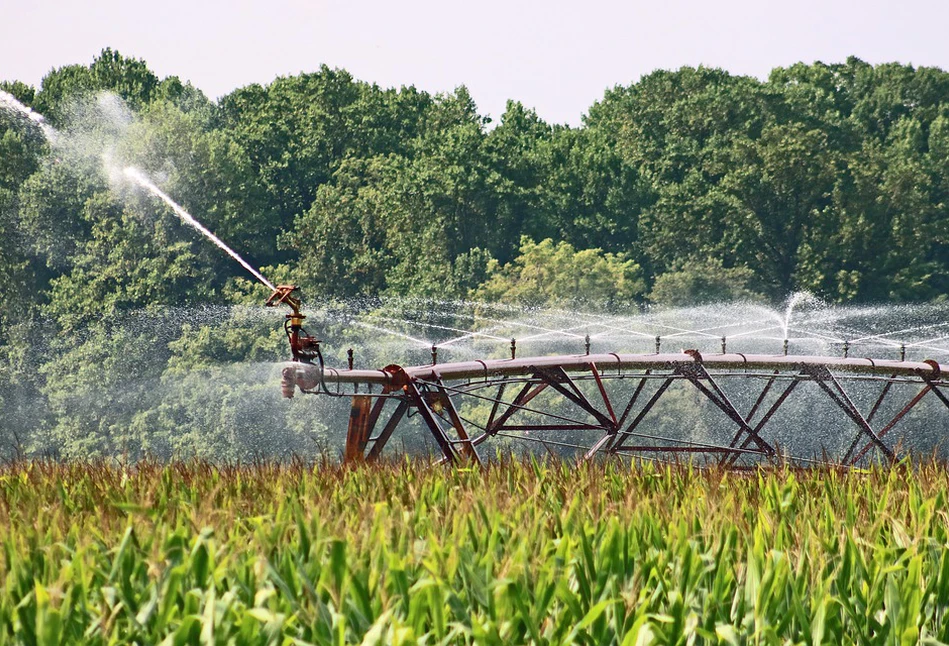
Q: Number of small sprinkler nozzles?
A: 9